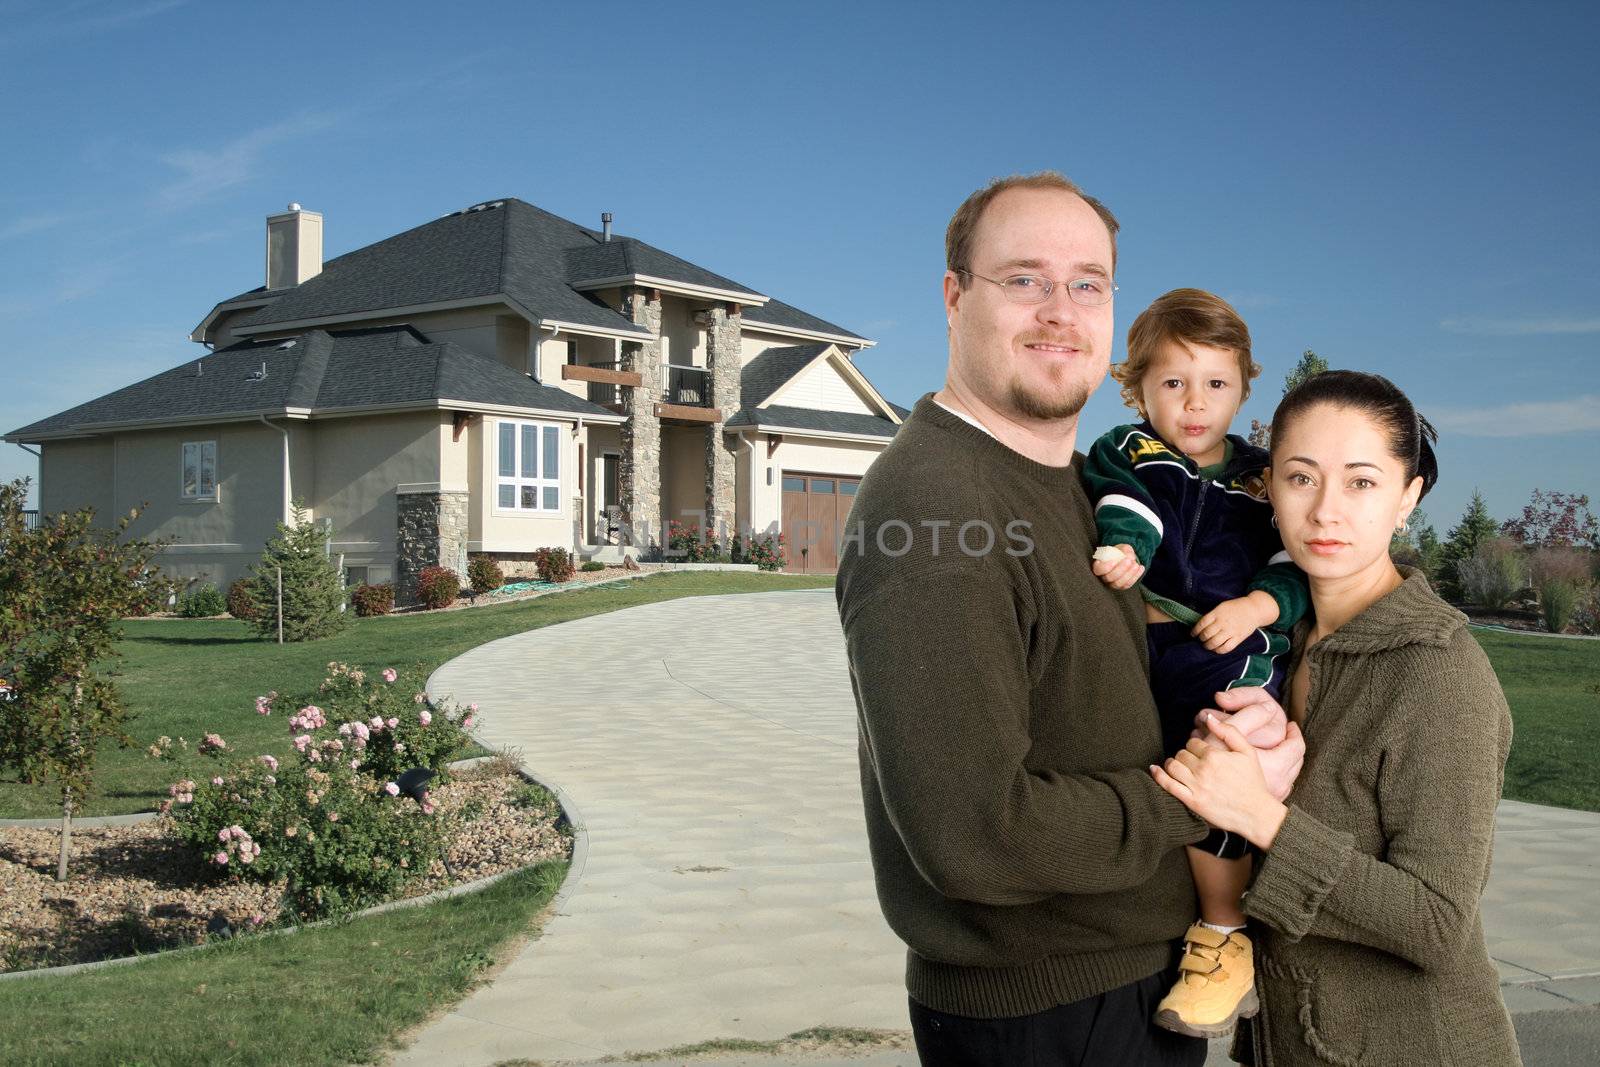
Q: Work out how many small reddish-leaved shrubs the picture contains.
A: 5